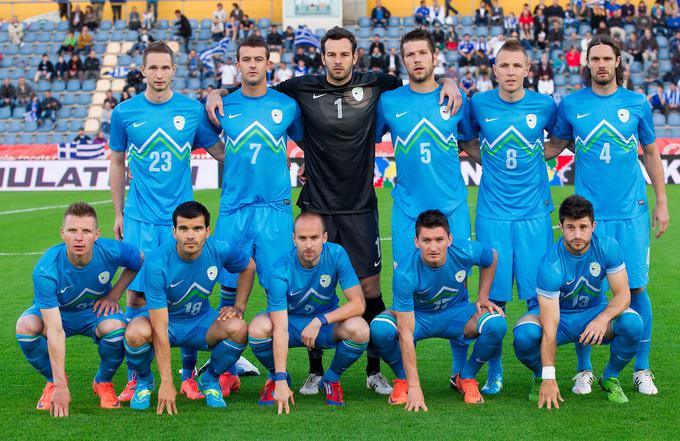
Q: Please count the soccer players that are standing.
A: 6